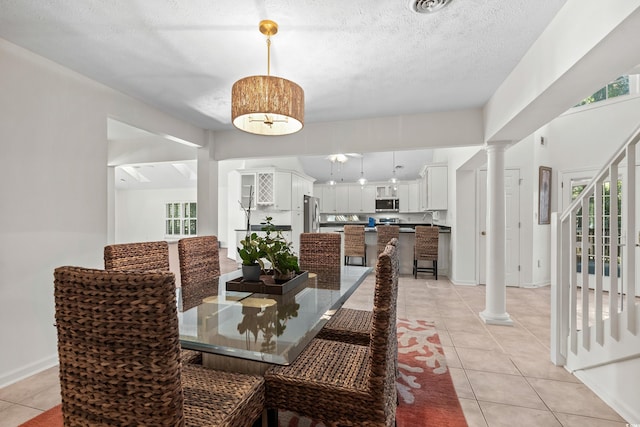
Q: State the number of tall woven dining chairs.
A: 6